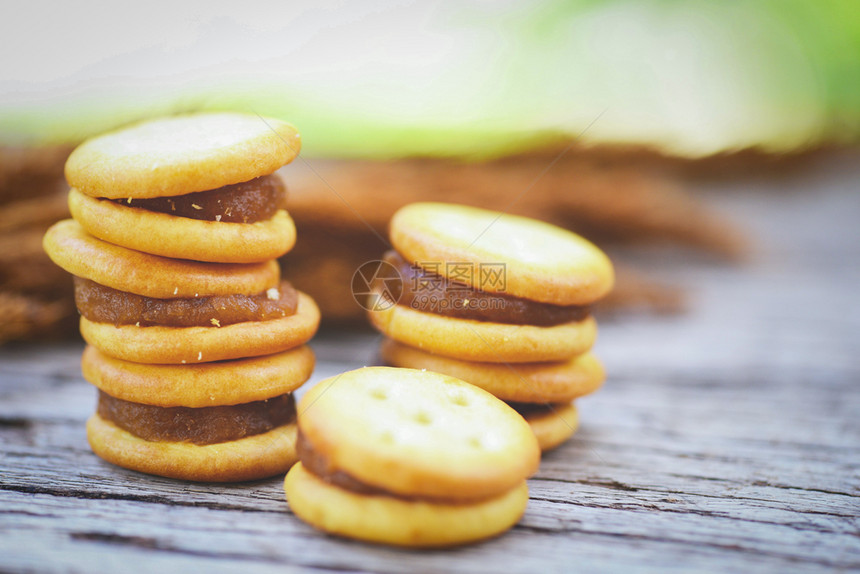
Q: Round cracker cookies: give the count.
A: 12